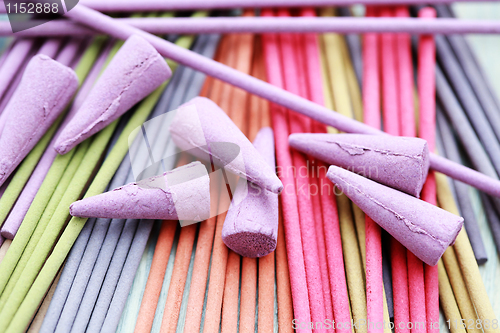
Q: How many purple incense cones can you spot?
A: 7